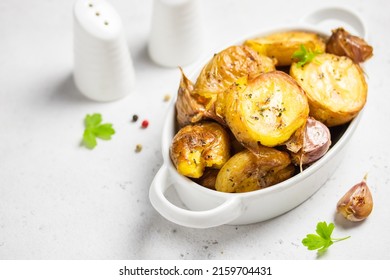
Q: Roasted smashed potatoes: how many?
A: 6